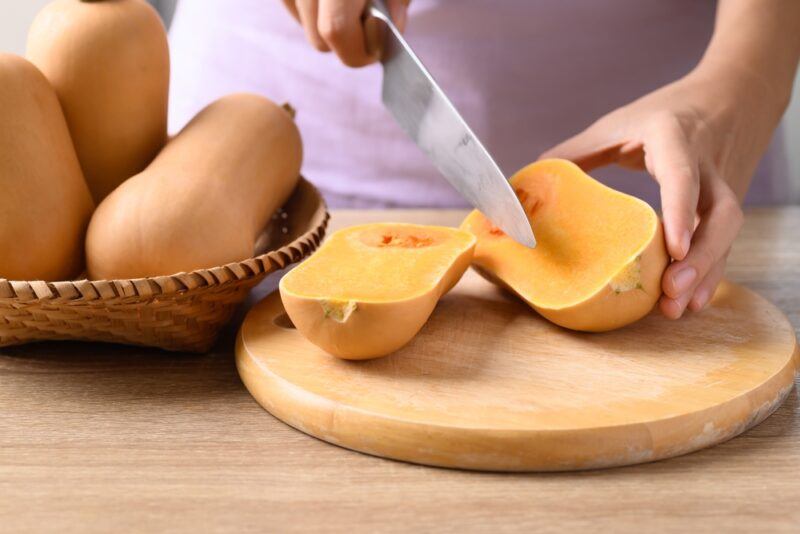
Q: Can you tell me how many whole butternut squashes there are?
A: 3